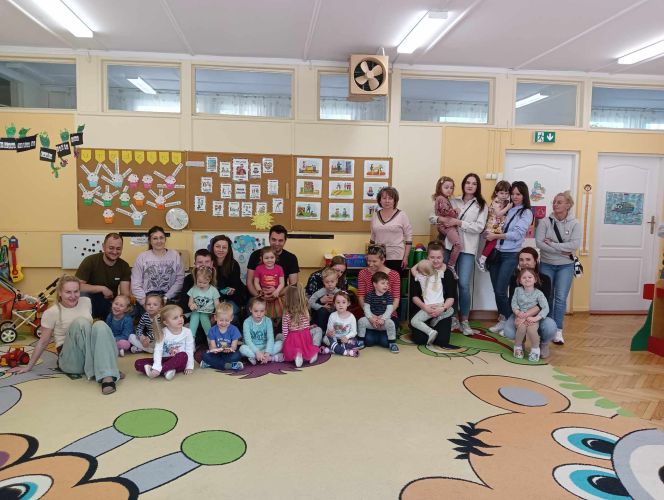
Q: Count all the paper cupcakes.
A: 12